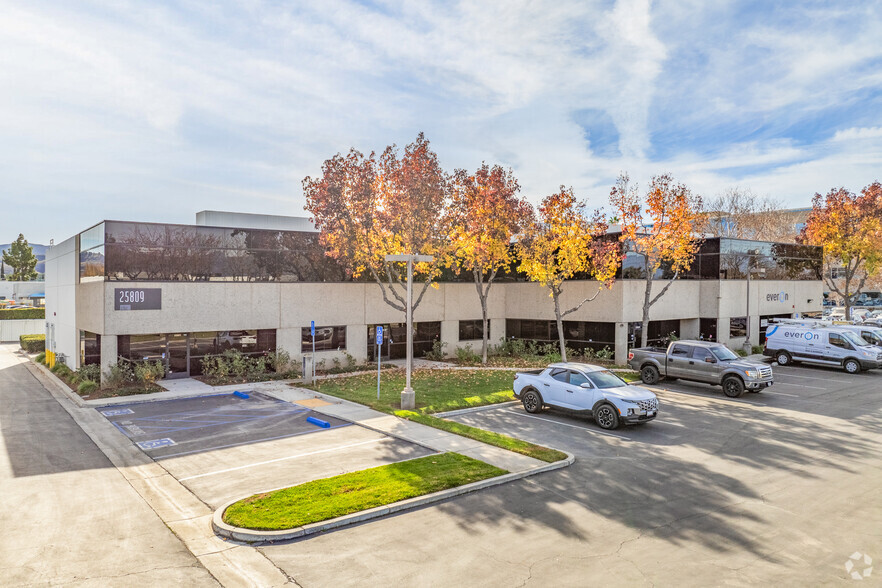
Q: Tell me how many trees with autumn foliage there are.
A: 5